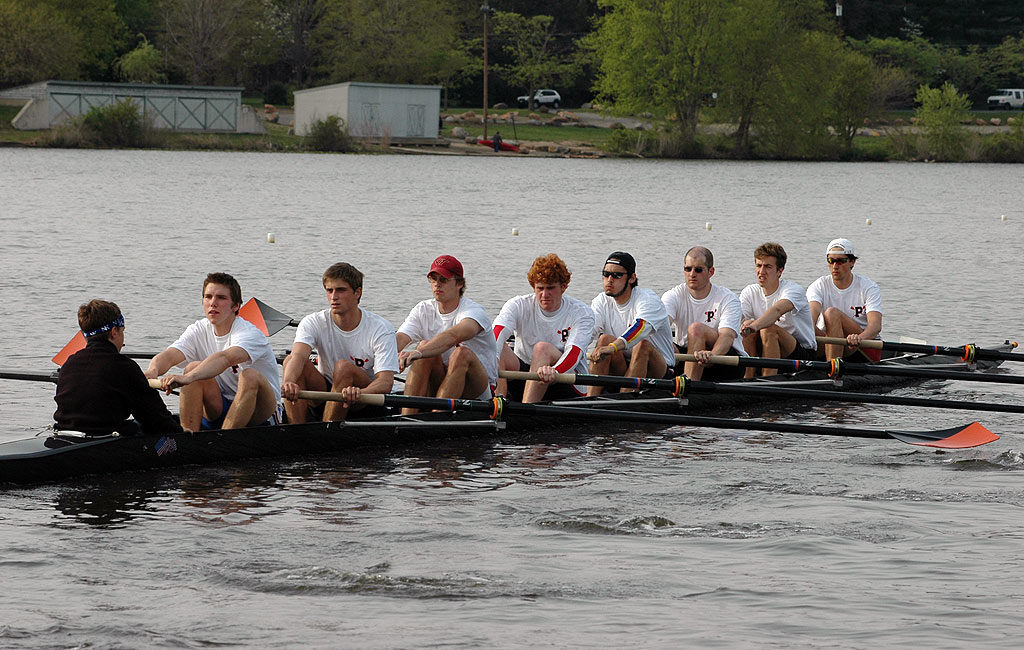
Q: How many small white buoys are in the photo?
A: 5